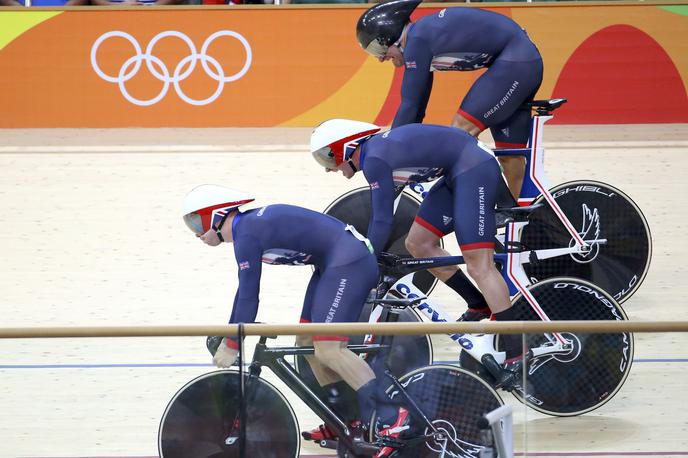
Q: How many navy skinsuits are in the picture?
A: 3